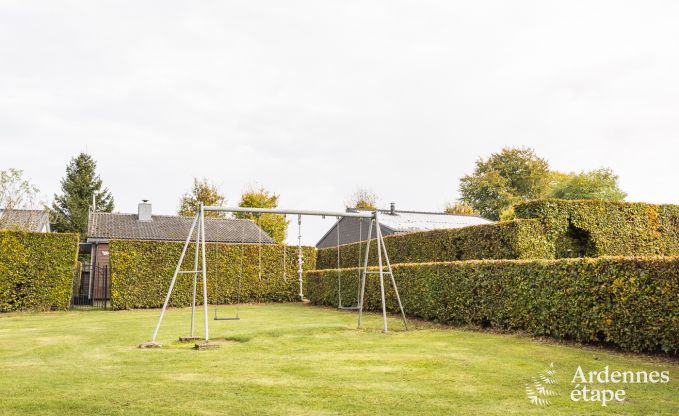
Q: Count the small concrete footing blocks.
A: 3